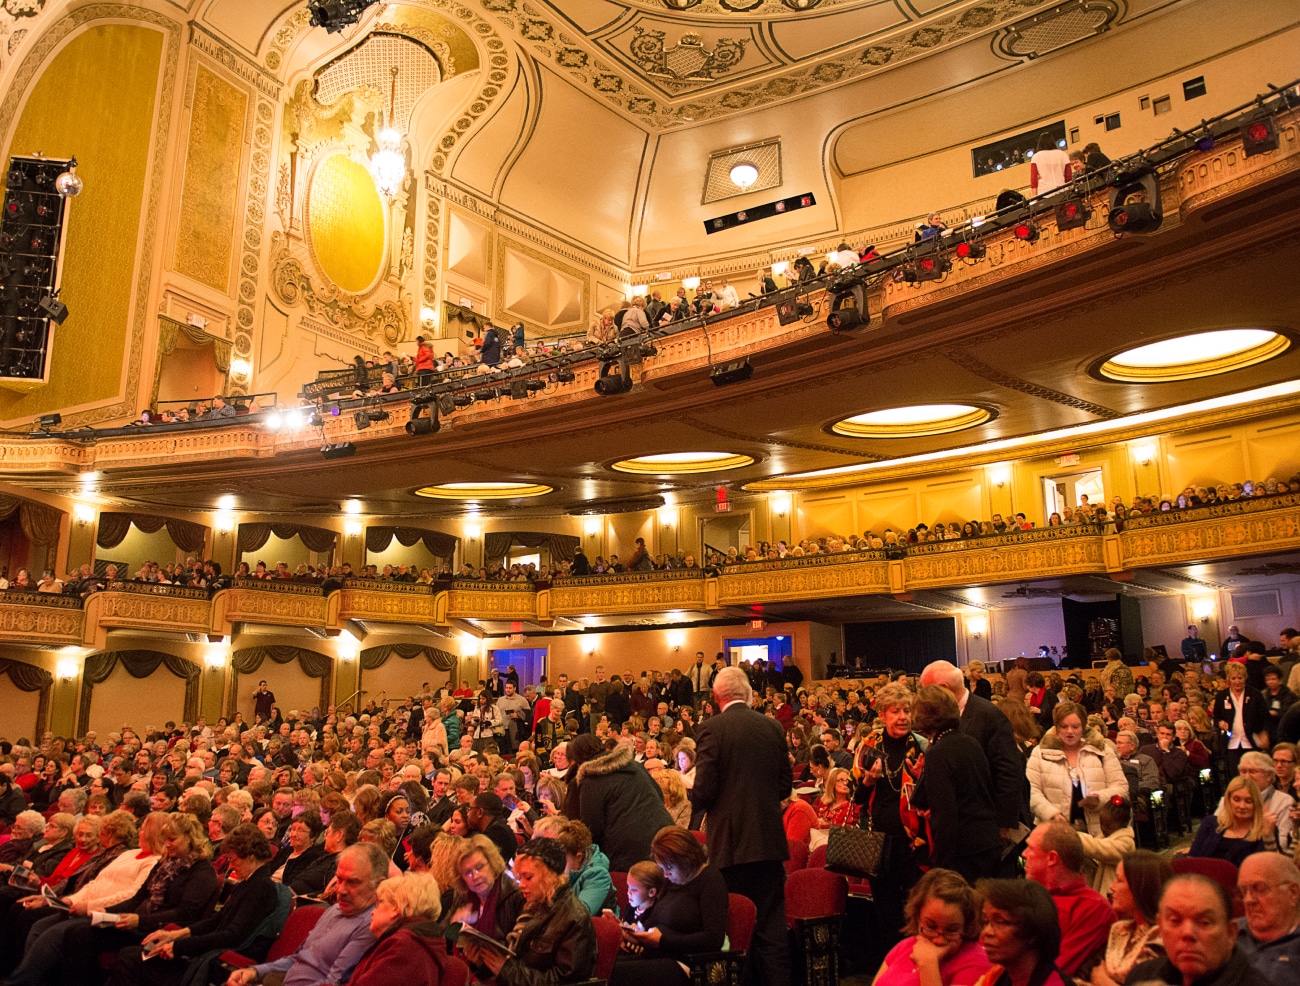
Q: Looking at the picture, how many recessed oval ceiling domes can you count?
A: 4